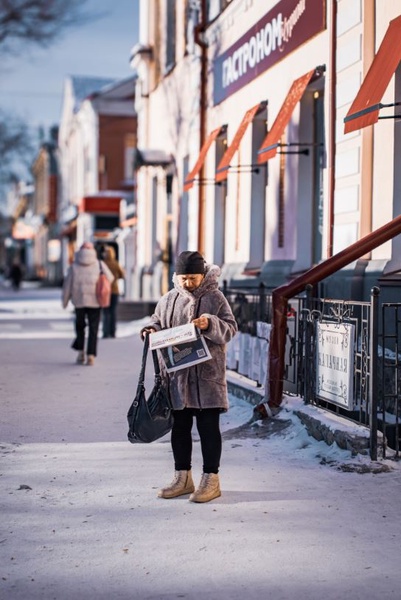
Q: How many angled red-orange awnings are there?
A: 4